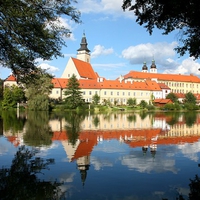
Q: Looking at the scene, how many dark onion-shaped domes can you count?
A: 2